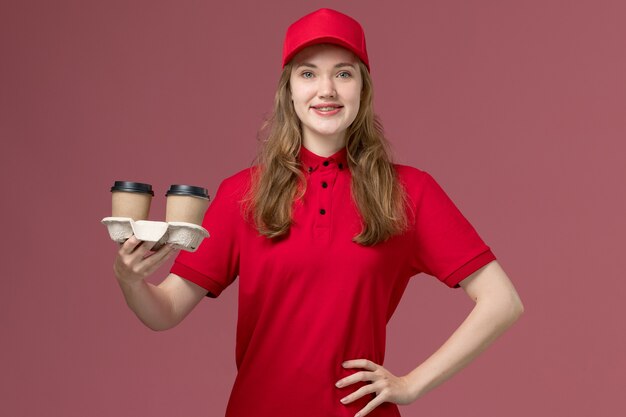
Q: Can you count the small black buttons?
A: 5